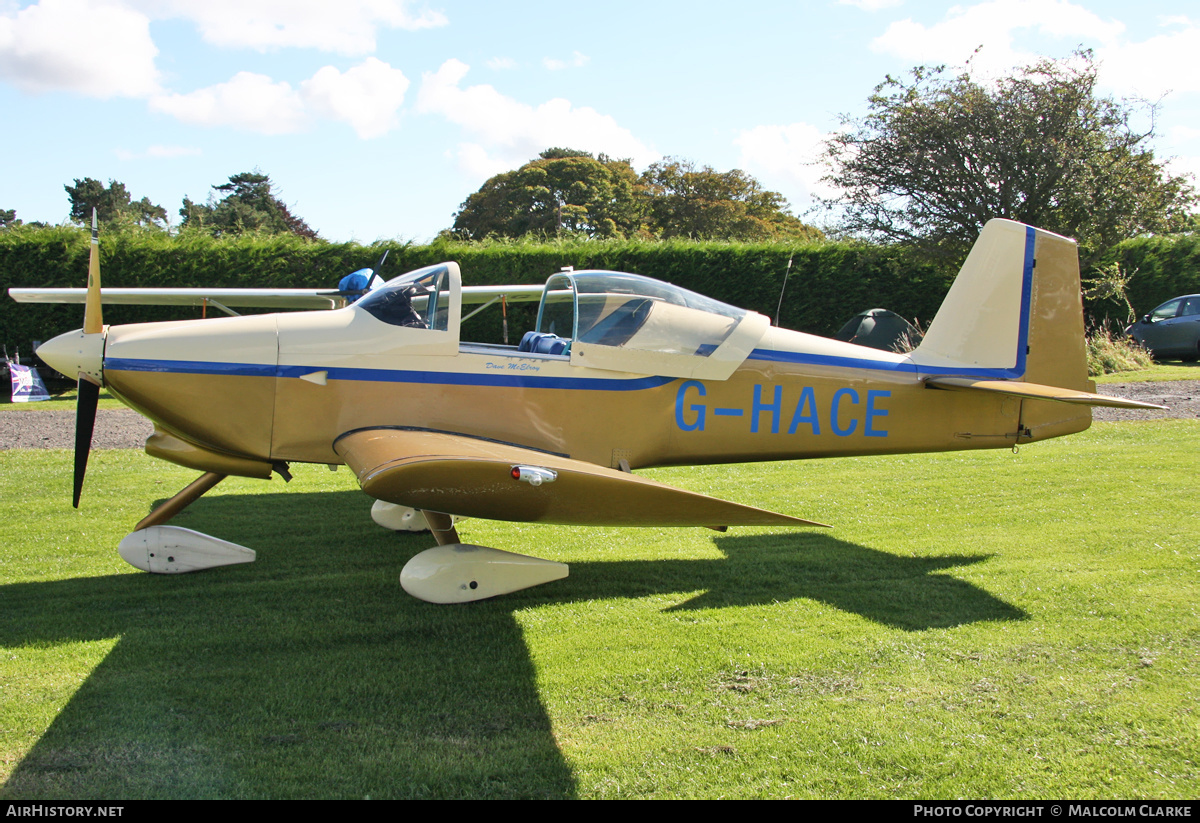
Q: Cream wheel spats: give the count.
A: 3